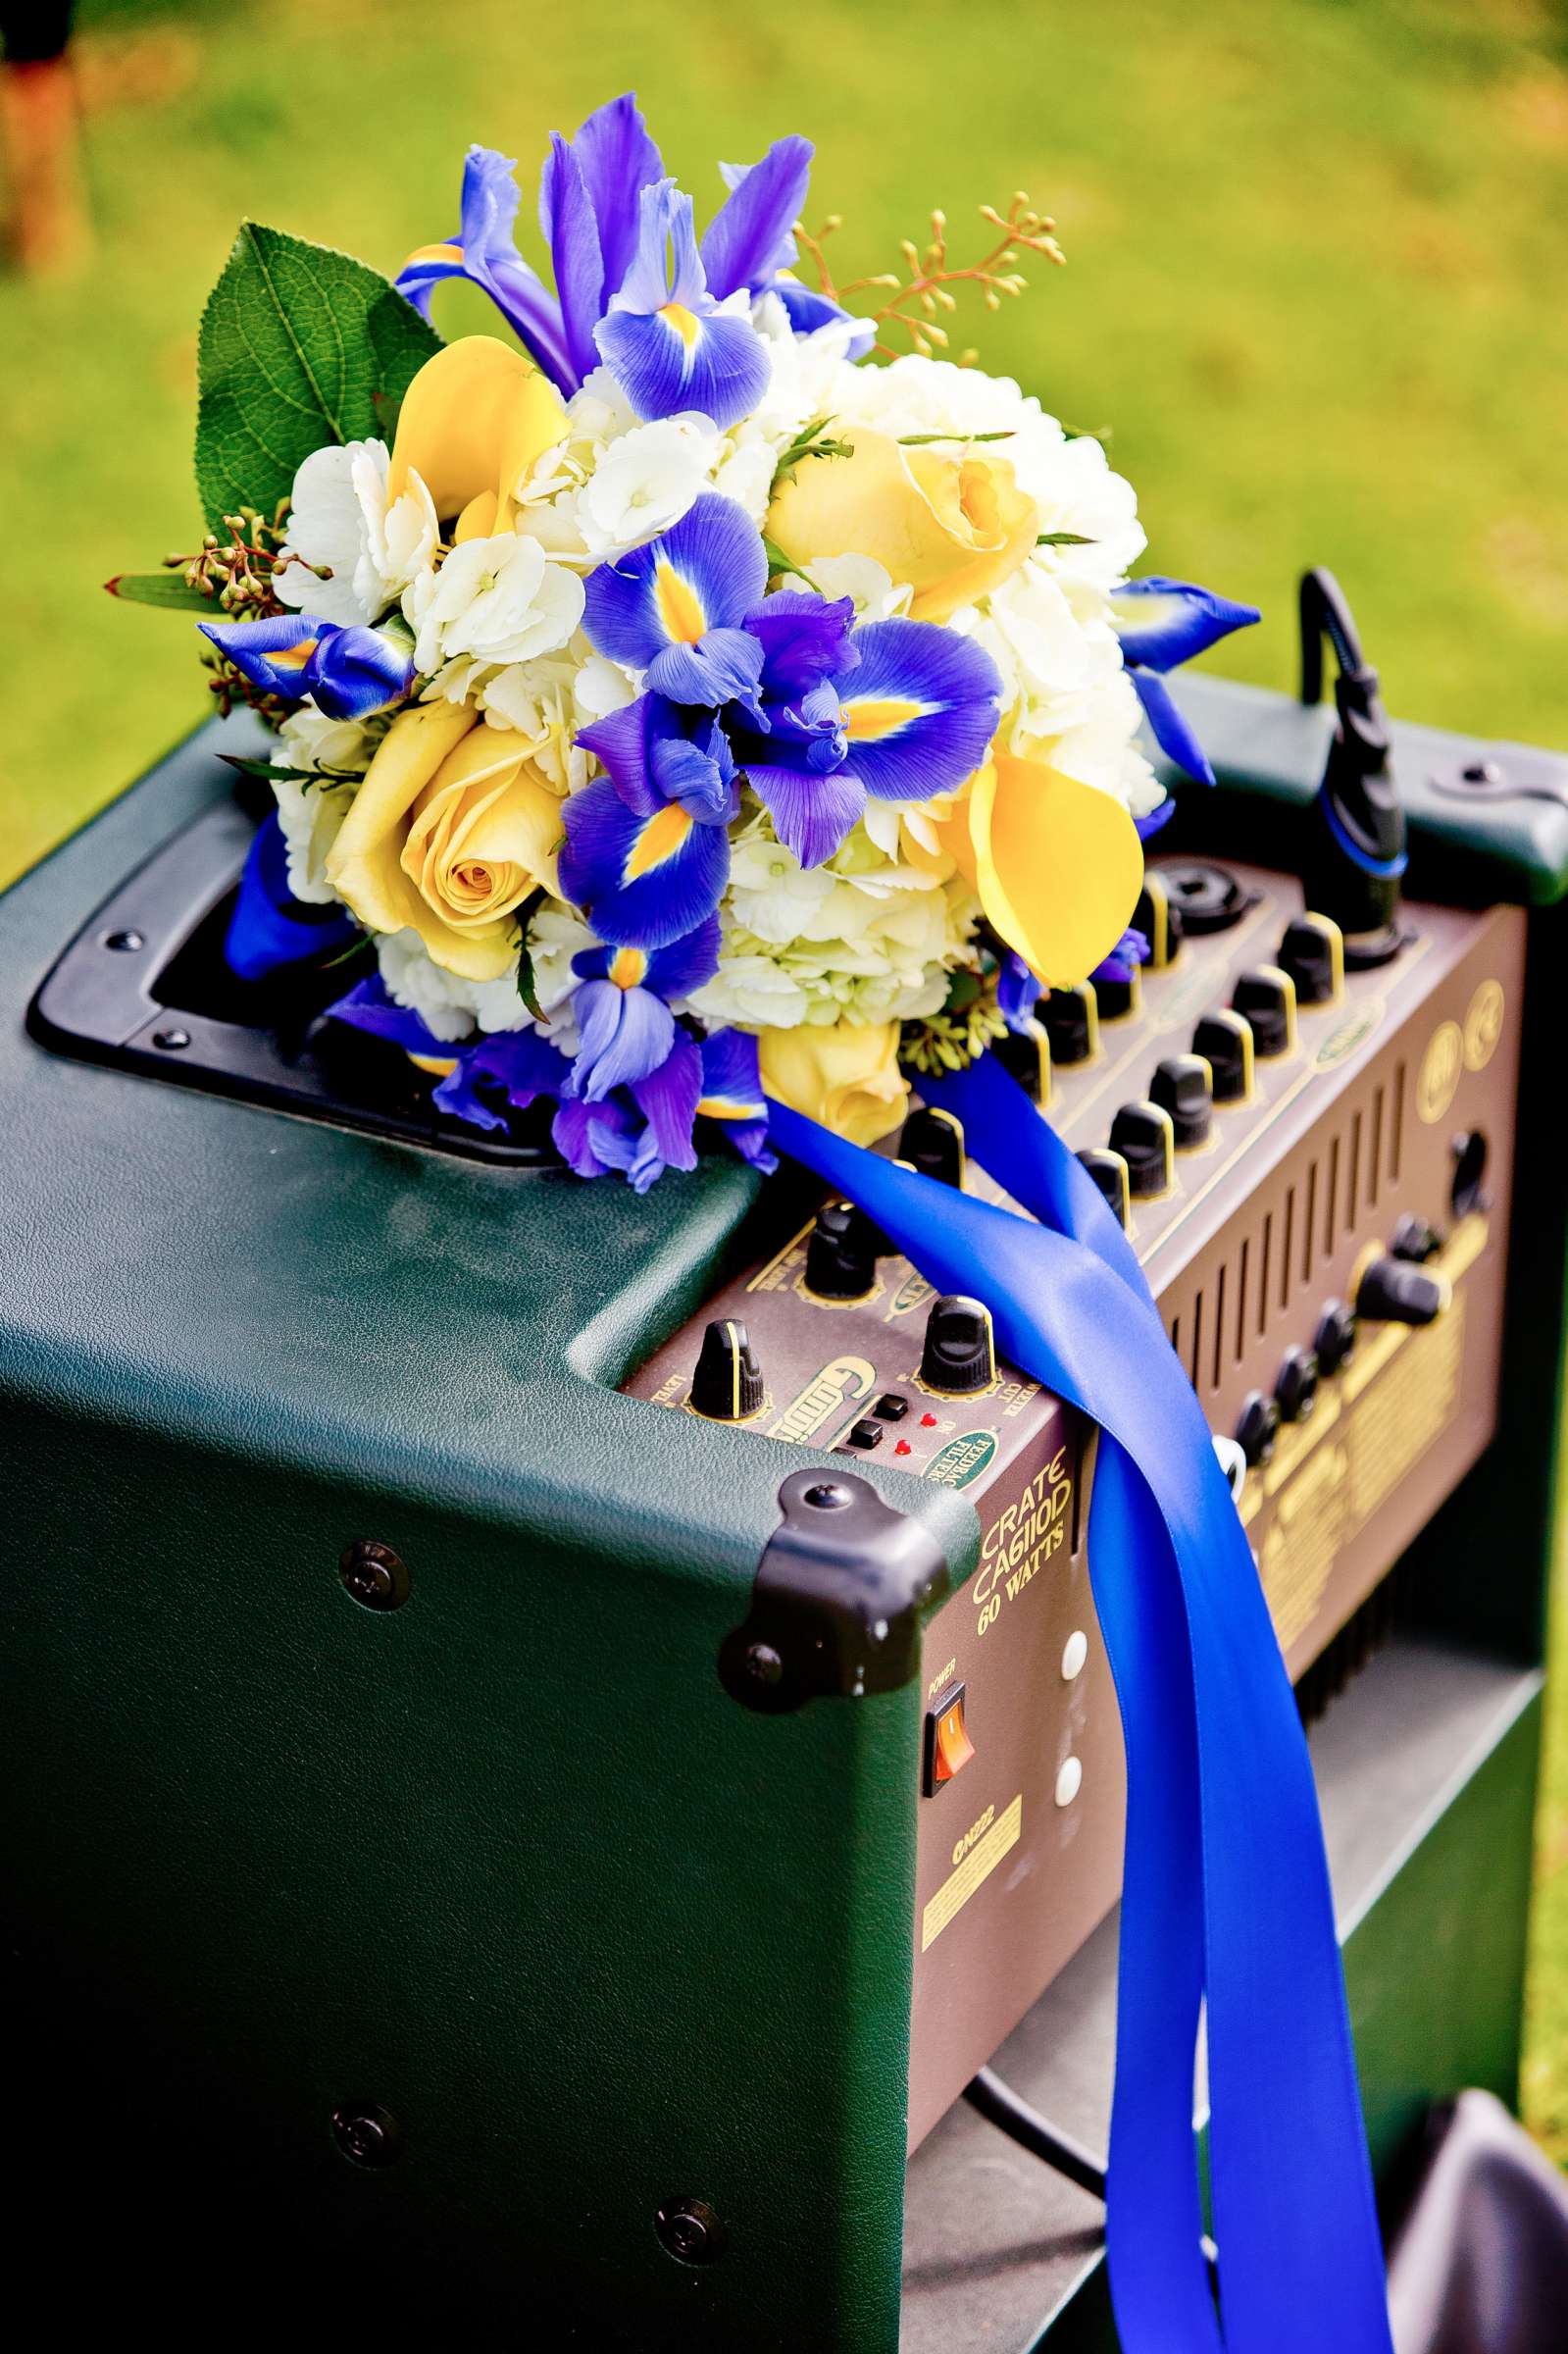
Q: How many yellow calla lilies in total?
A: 2